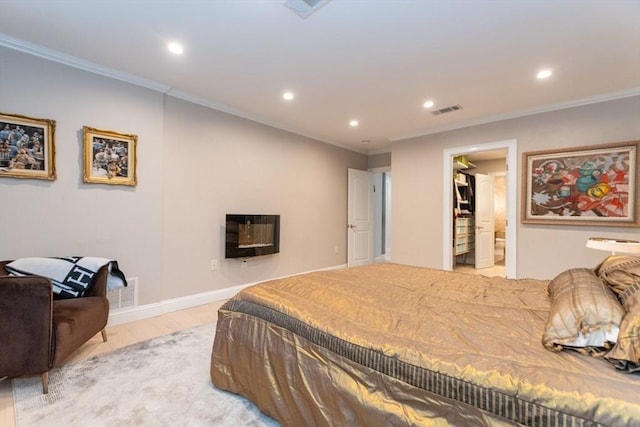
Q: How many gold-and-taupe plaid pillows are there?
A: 1